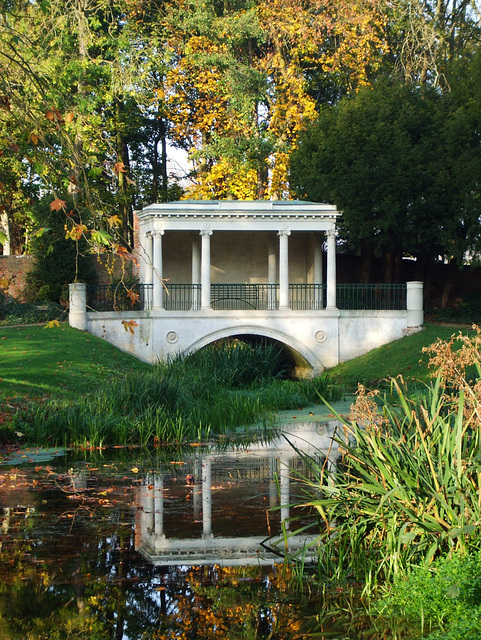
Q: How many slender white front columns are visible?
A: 4